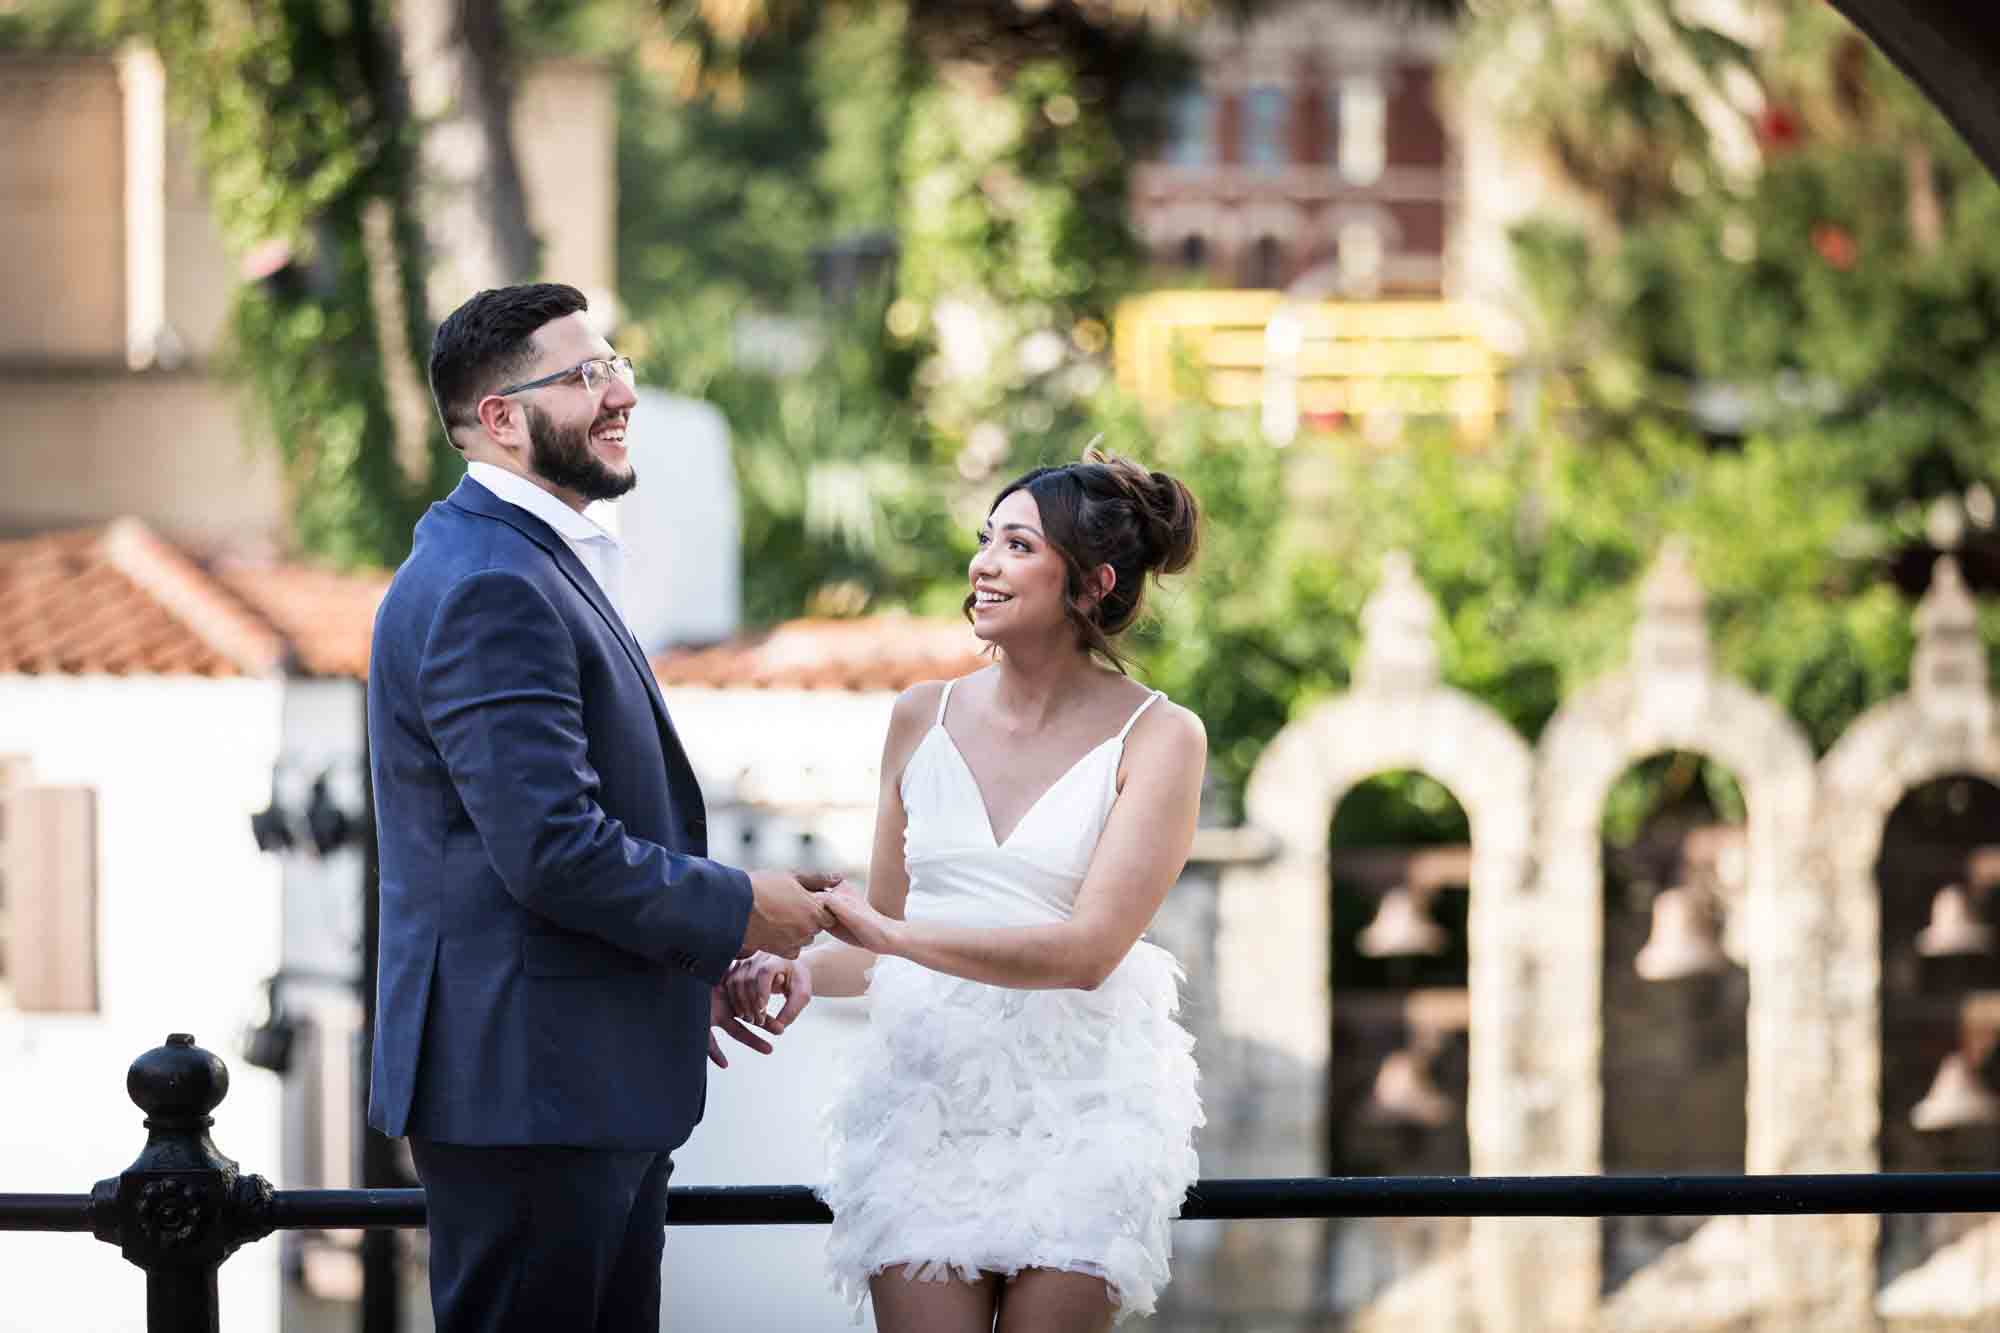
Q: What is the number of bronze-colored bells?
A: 5